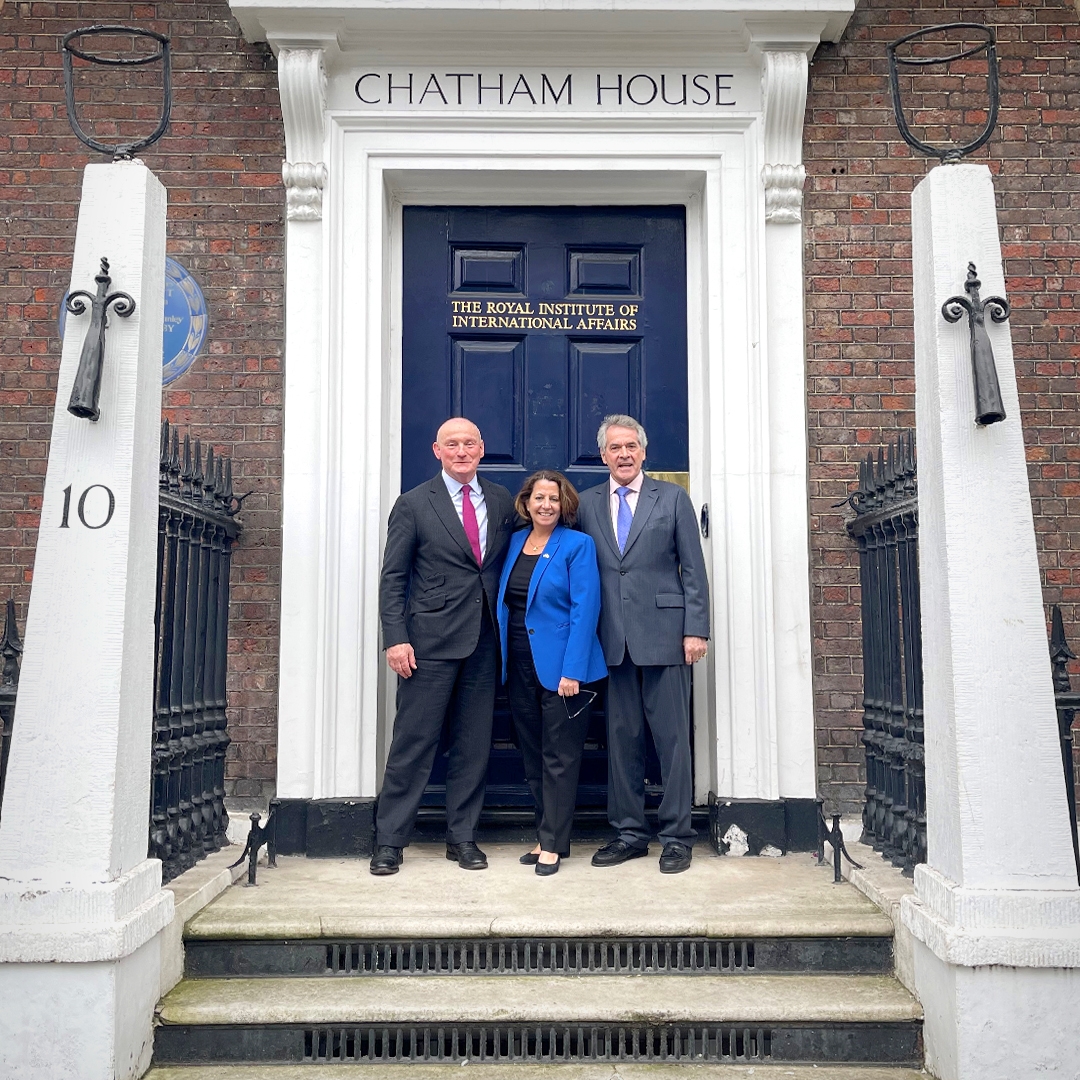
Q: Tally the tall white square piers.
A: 2